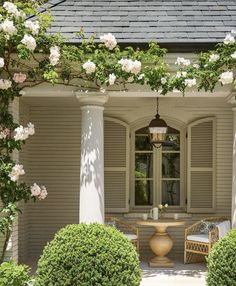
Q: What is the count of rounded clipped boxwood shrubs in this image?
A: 2